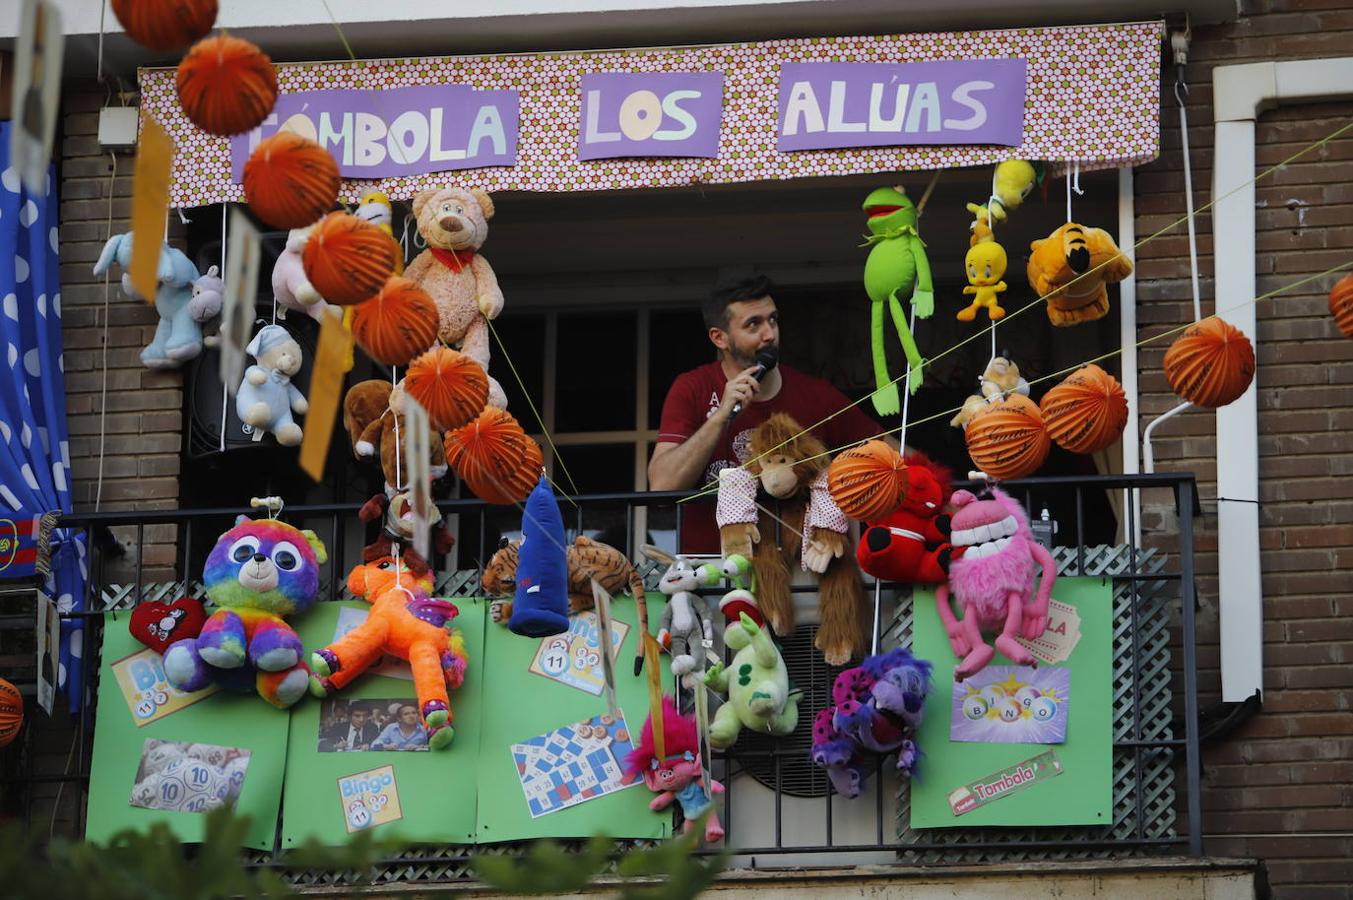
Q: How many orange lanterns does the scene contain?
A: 14